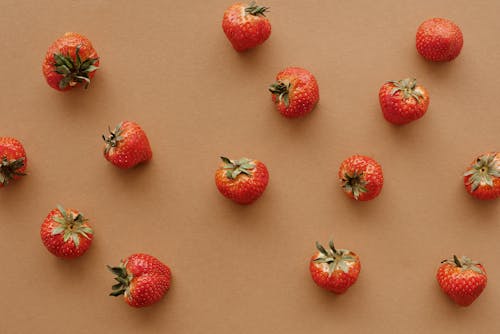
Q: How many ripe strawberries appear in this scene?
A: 14